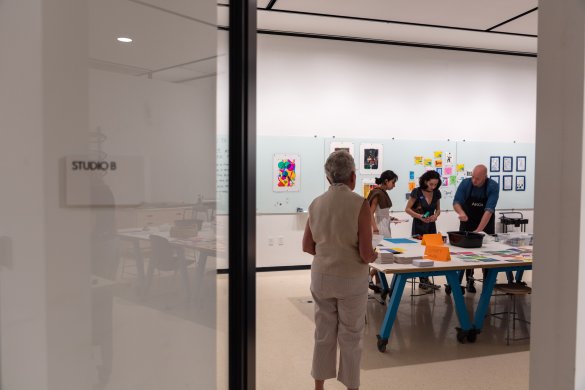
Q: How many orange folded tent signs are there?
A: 2